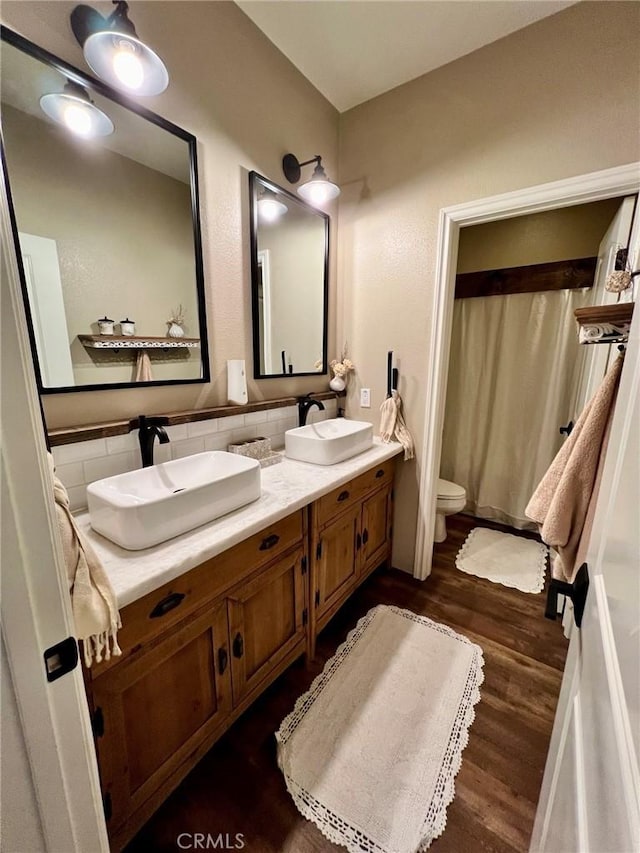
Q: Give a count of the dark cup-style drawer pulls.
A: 4